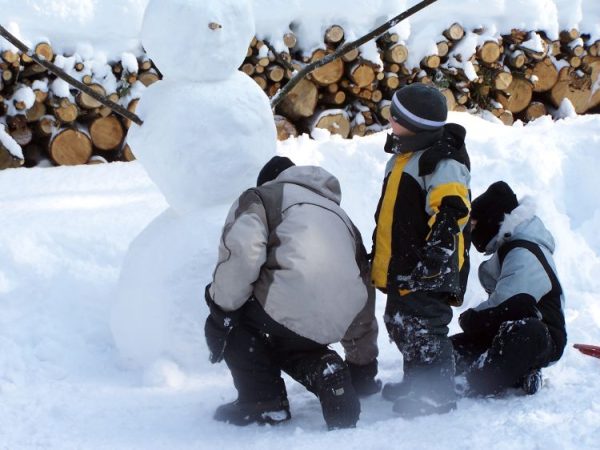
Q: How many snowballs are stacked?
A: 3